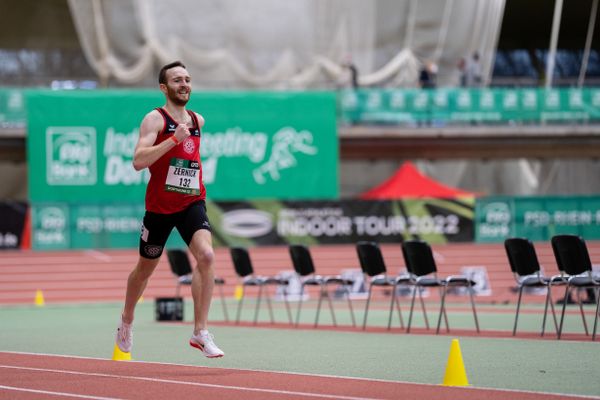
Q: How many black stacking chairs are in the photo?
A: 7